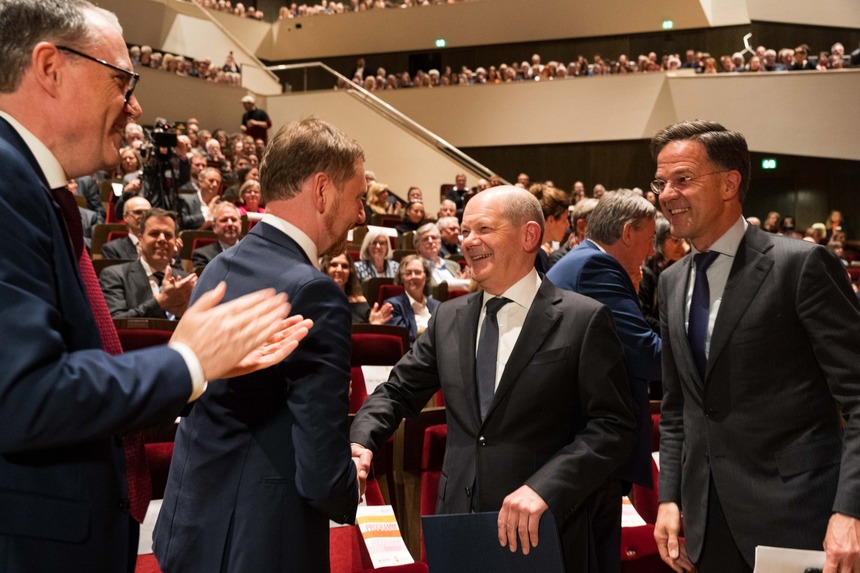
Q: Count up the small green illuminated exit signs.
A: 3